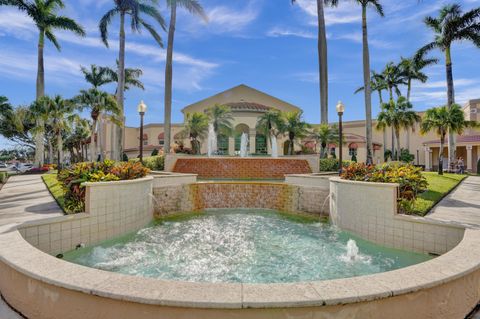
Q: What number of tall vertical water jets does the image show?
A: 3